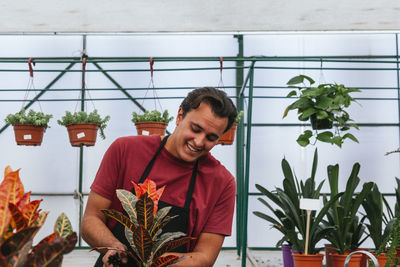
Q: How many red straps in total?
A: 4